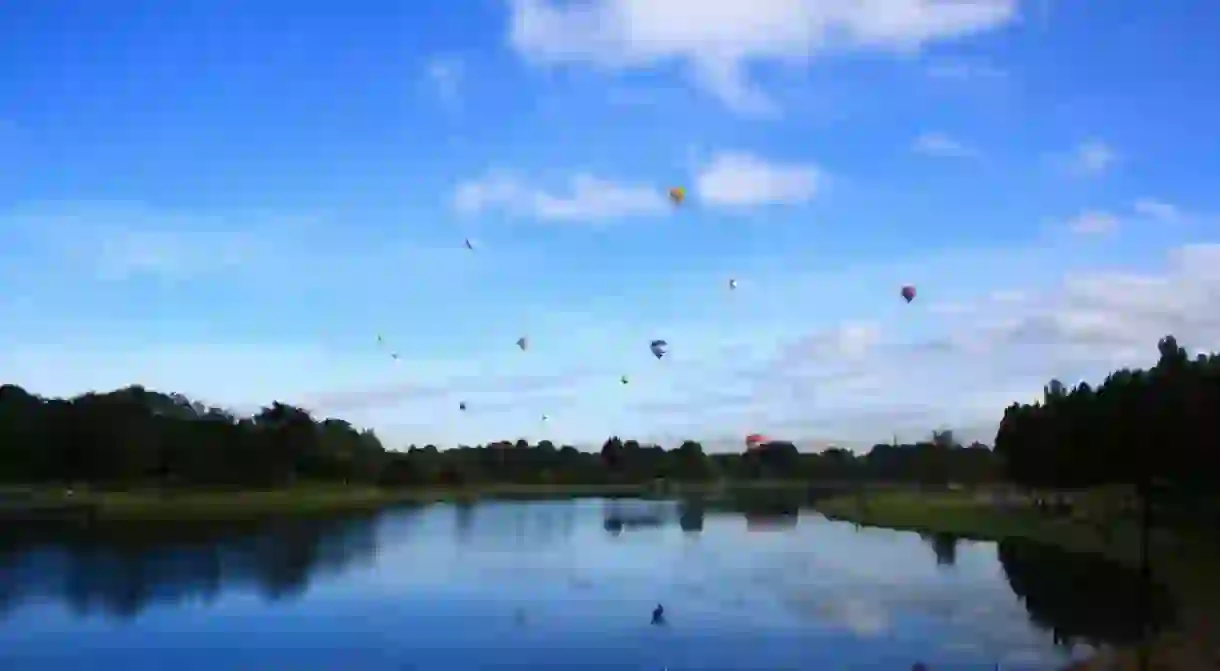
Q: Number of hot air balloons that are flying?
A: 12